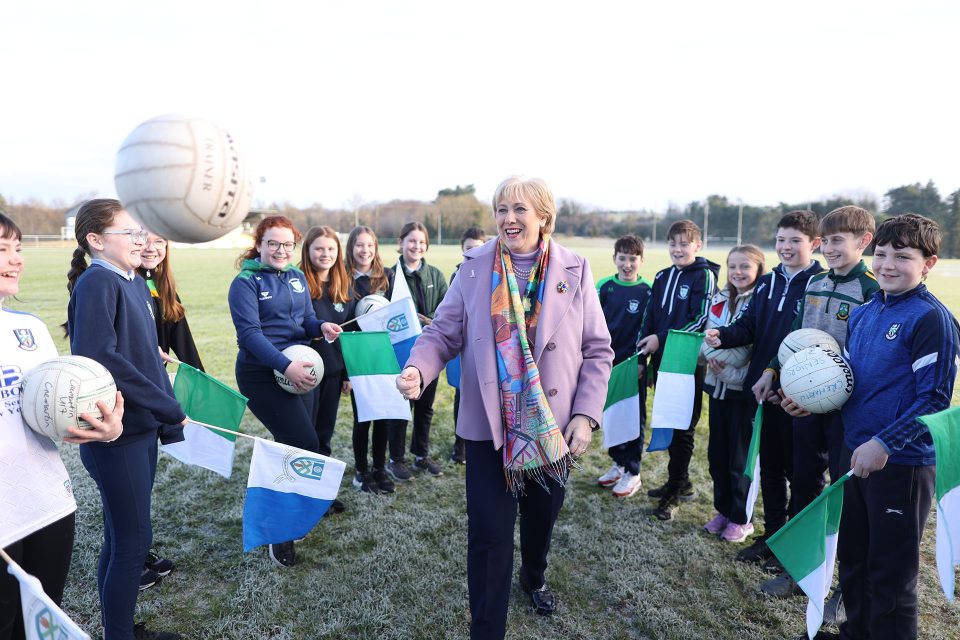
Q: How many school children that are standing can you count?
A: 14